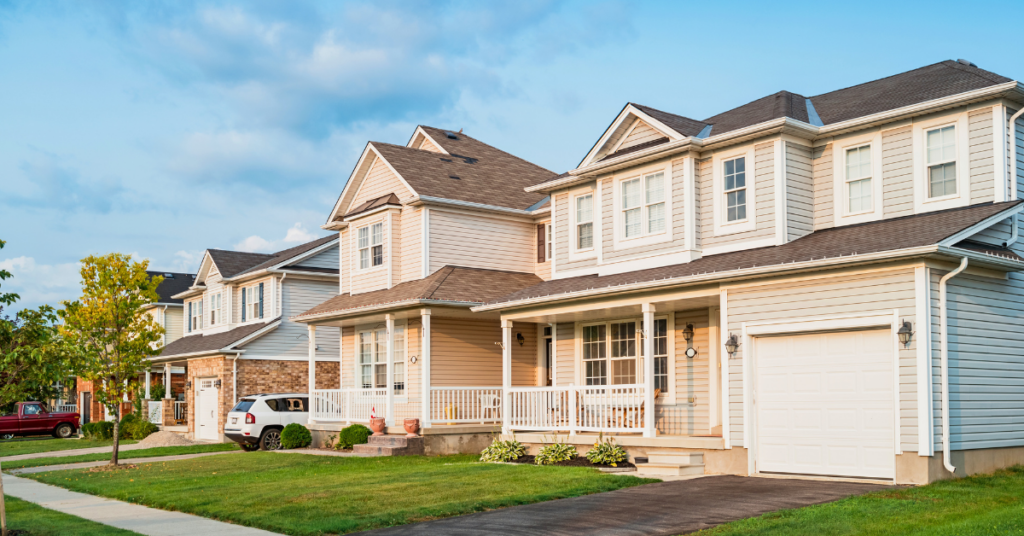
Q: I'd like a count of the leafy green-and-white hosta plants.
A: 3